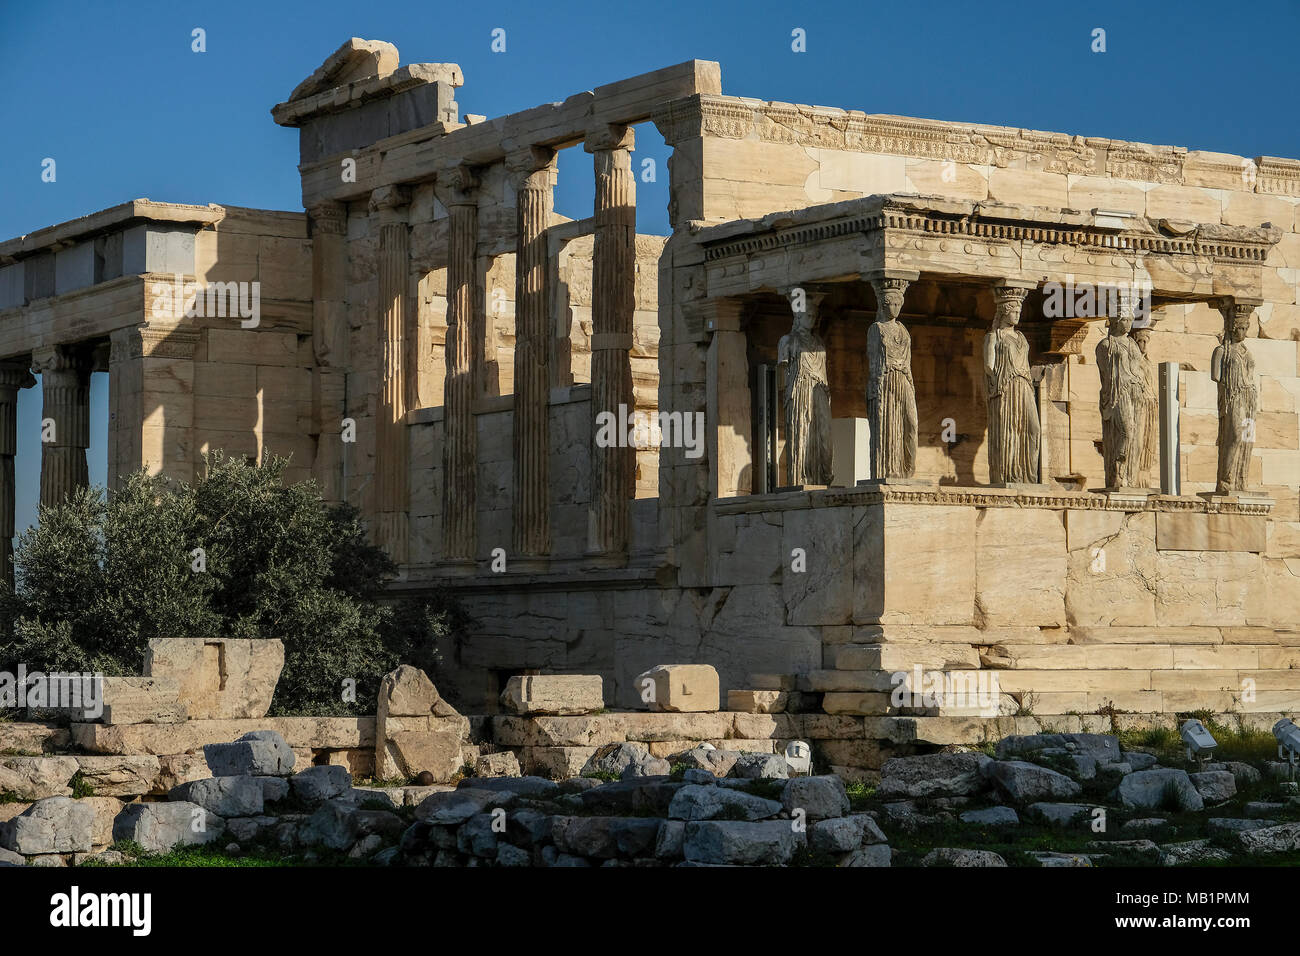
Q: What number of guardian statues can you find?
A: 6